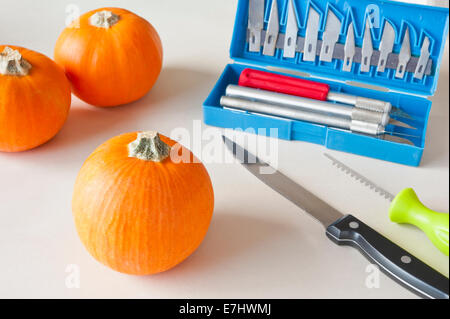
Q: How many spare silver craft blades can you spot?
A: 10